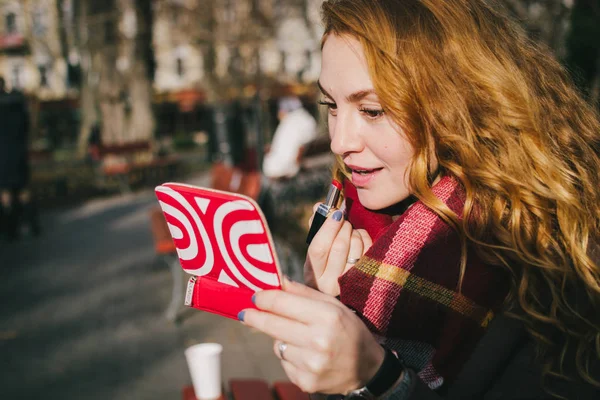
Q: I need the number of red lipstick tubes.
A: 1